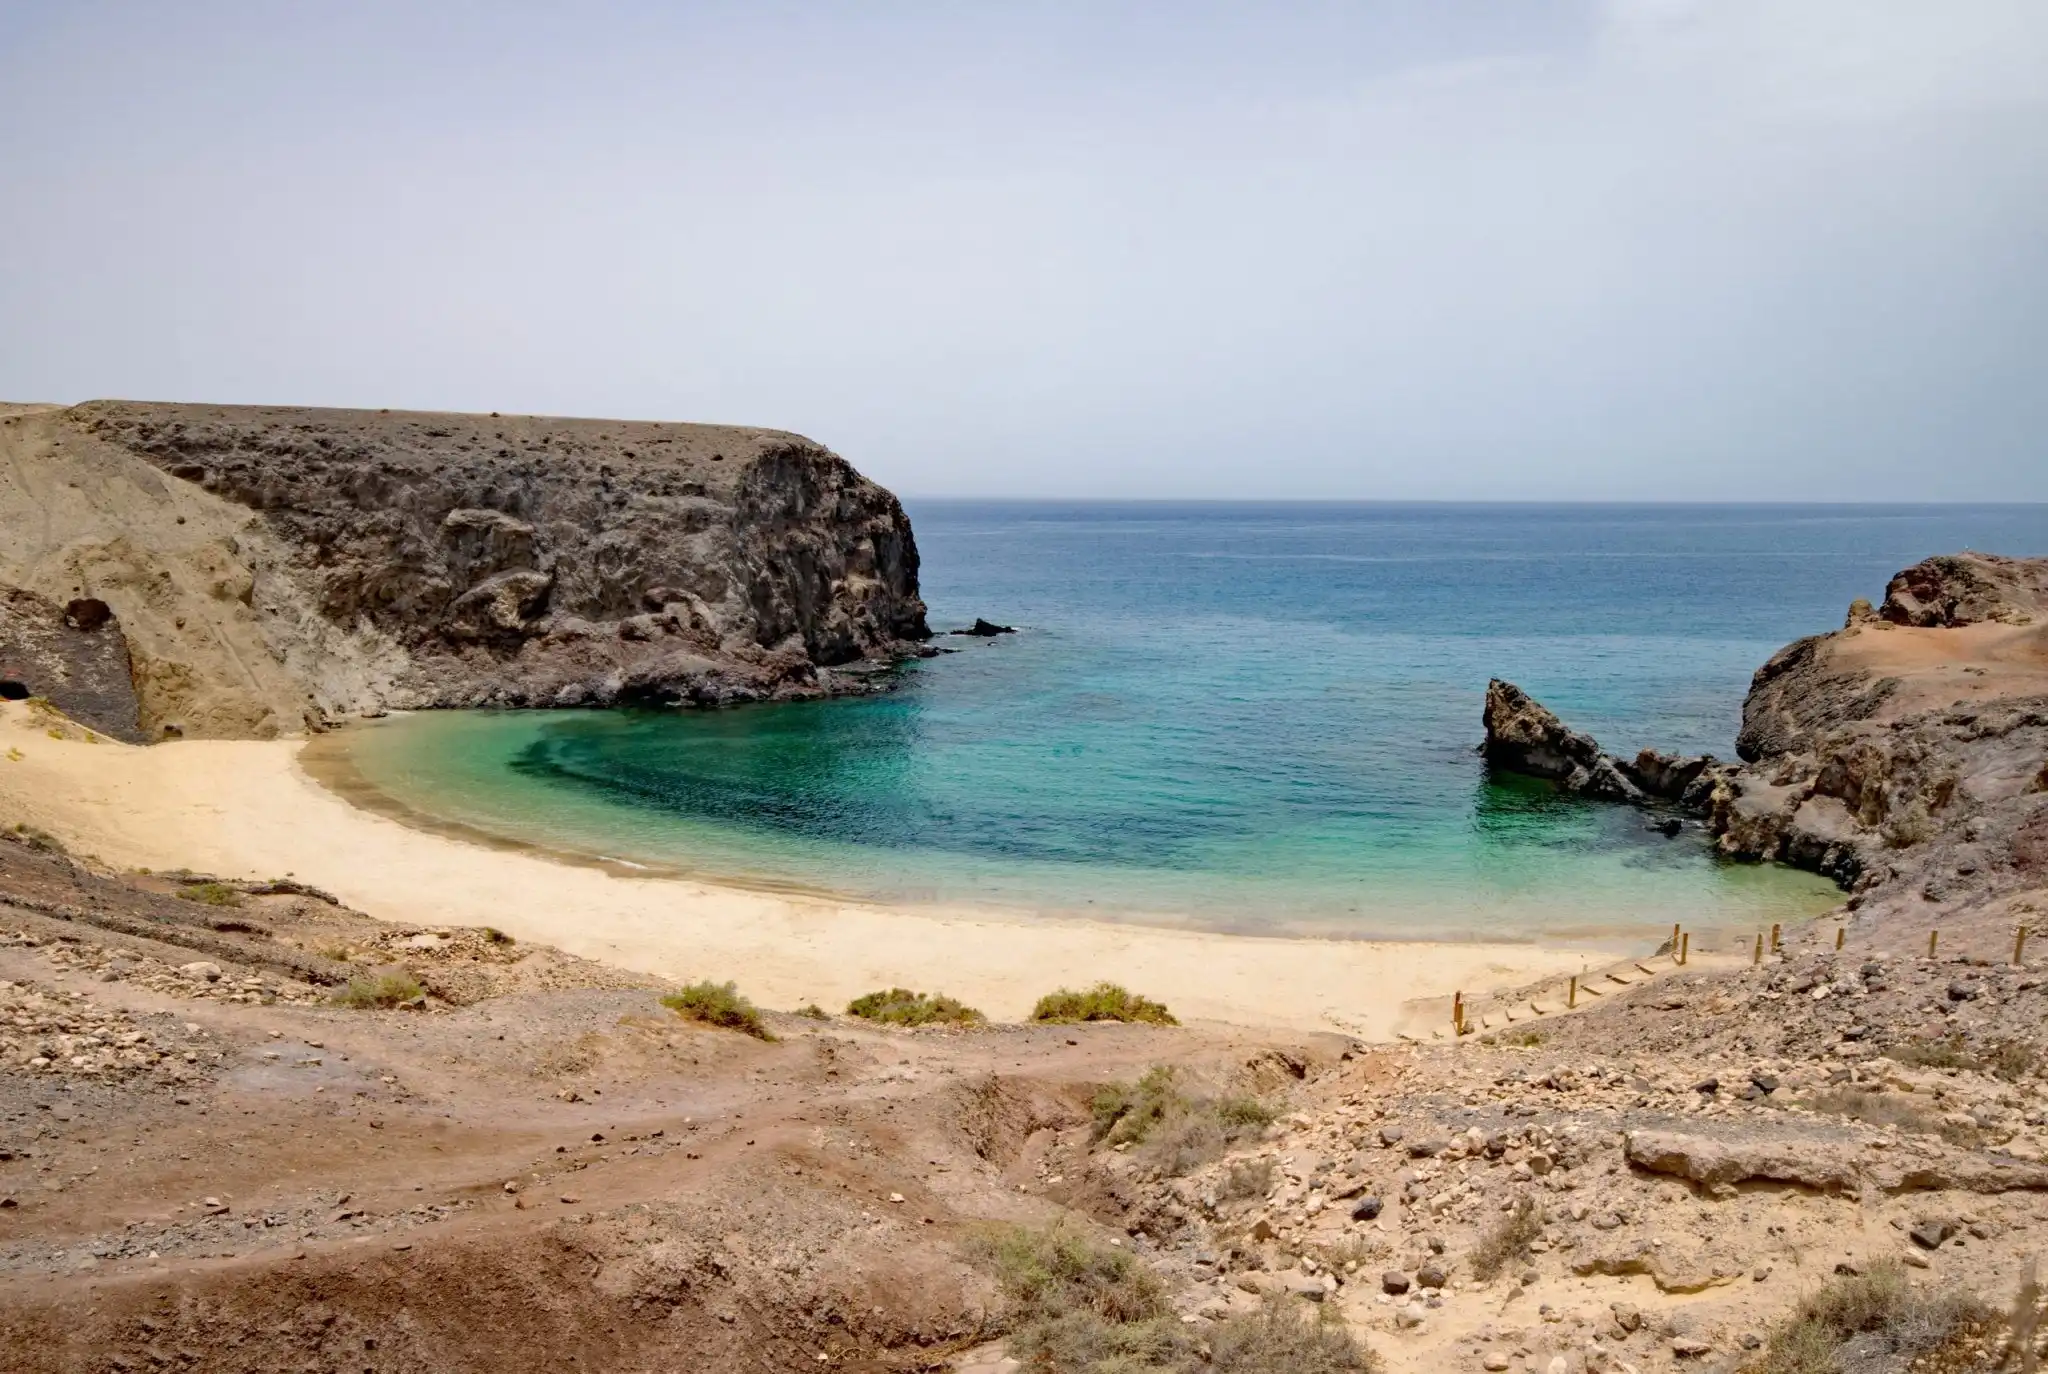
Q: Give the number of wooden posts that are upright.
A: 10